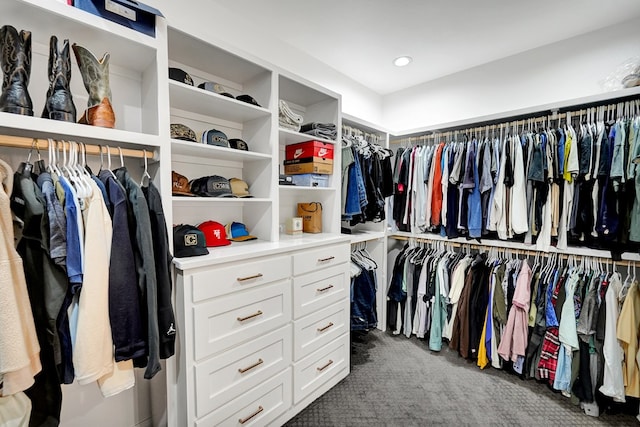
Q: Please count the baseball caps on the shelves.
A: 12